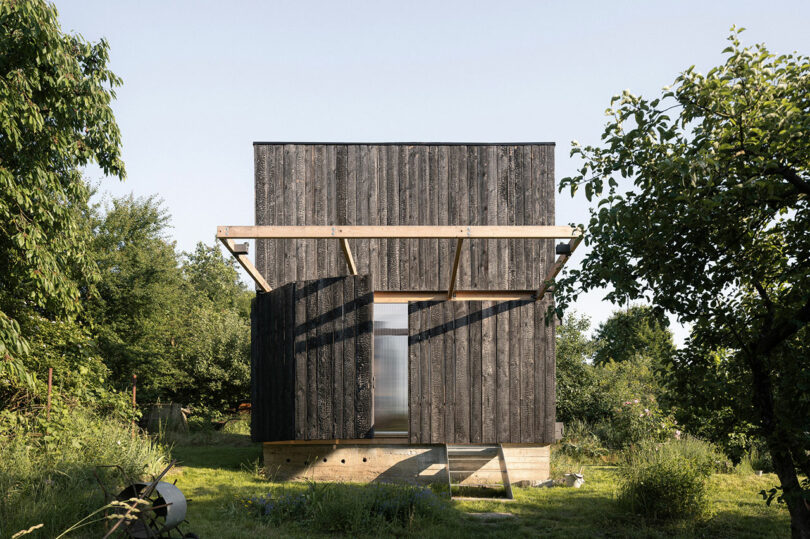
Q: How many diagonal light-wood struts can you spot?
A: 4